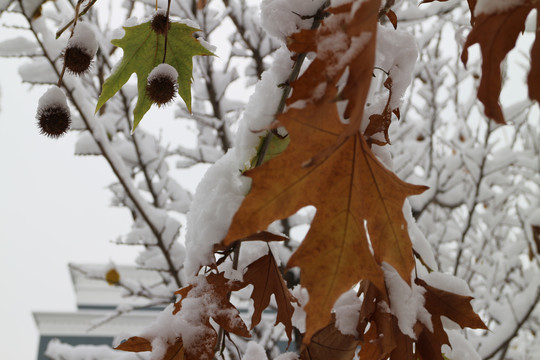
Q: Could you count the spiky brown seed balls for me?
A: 4